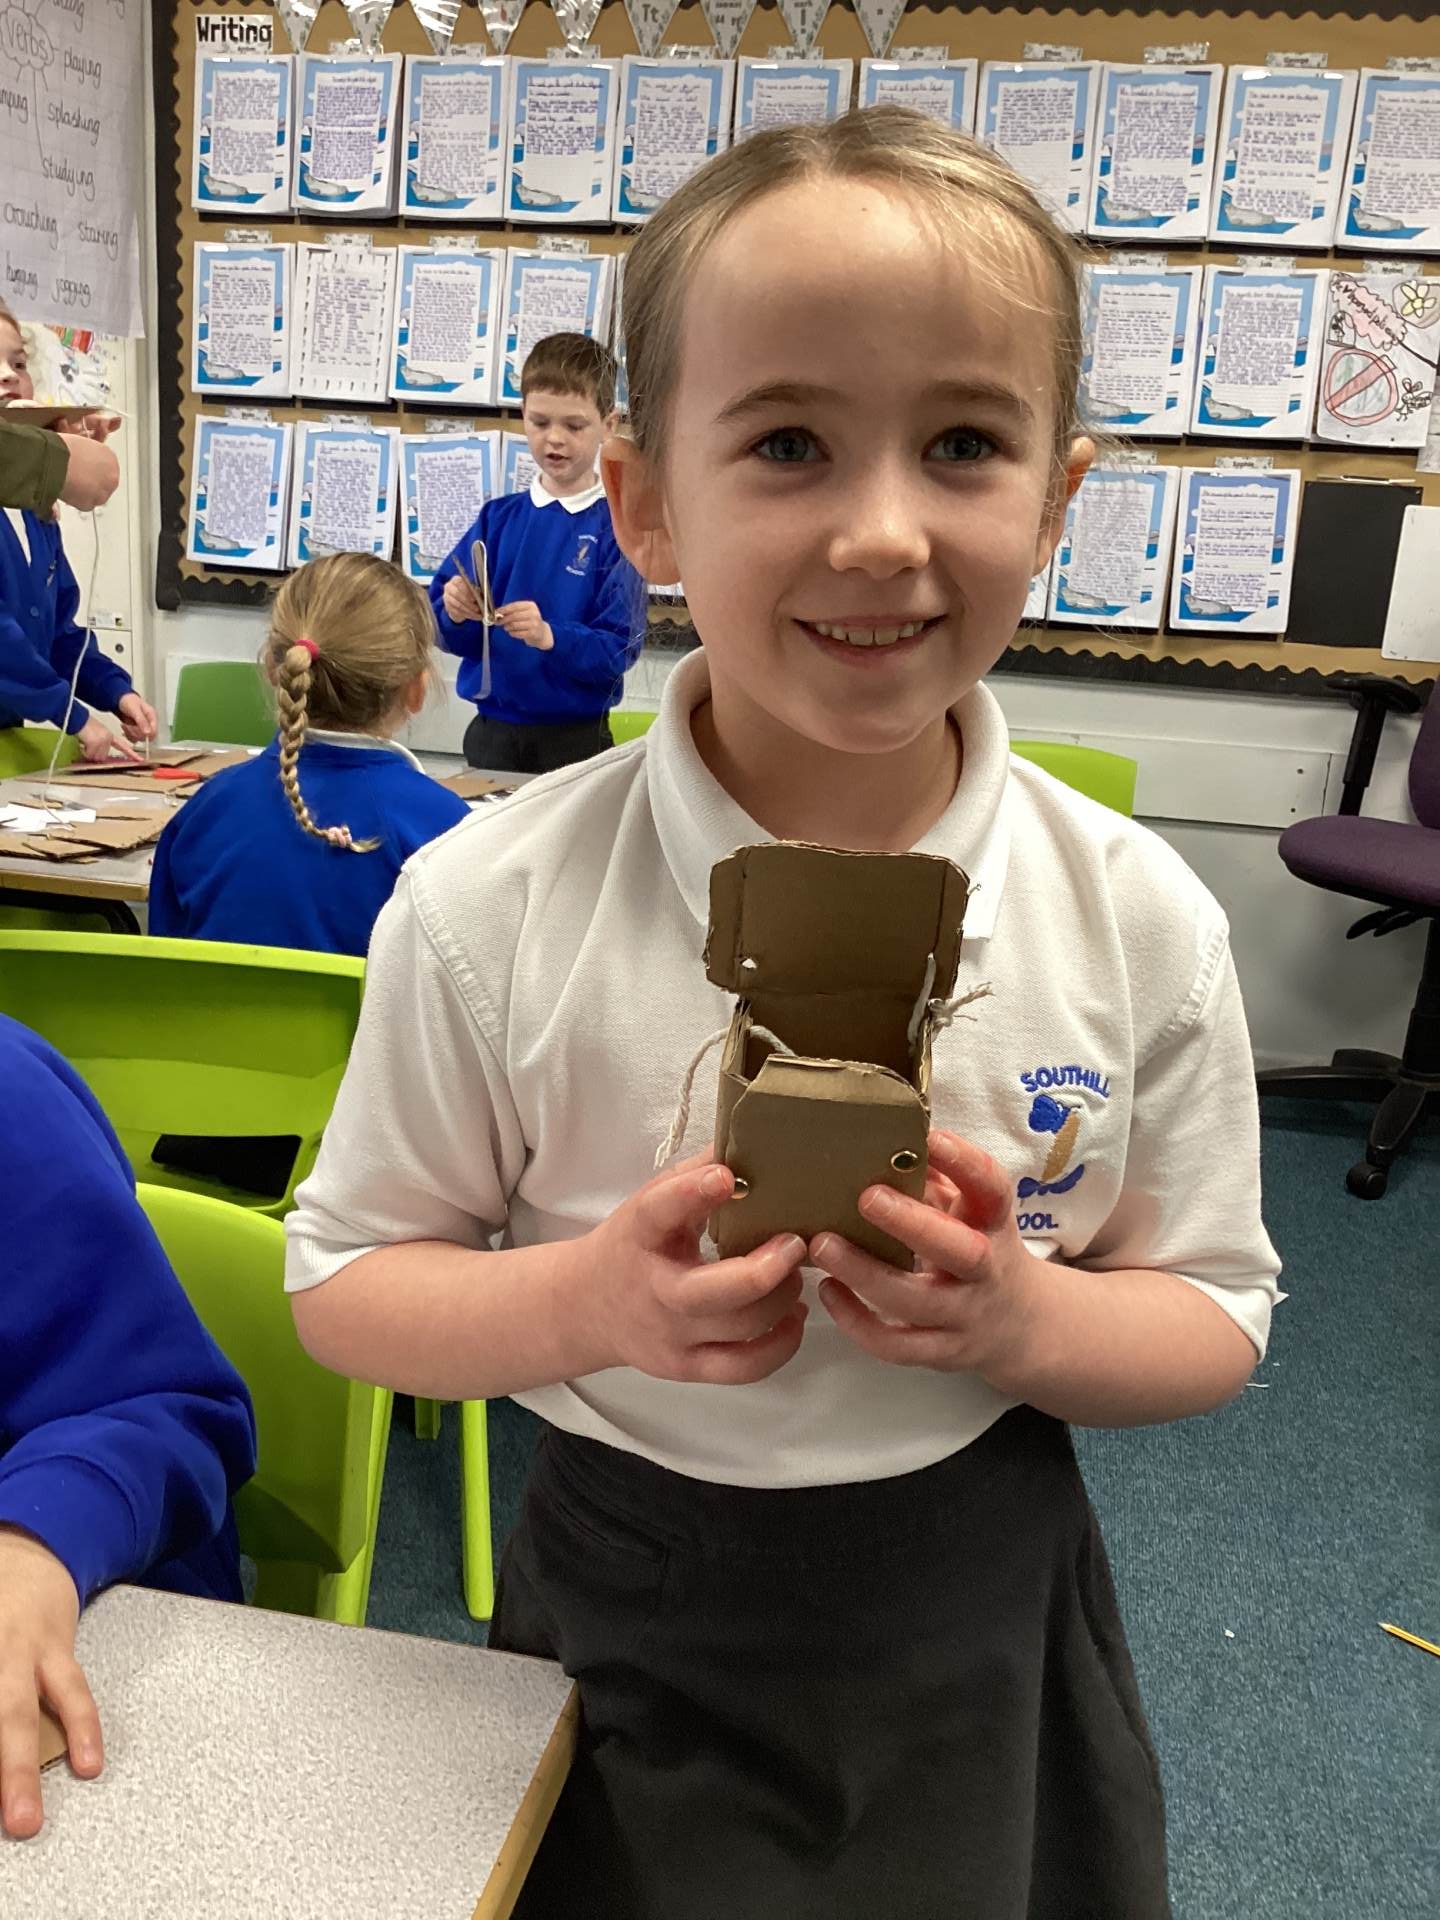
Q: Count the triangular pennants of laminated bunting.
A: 9